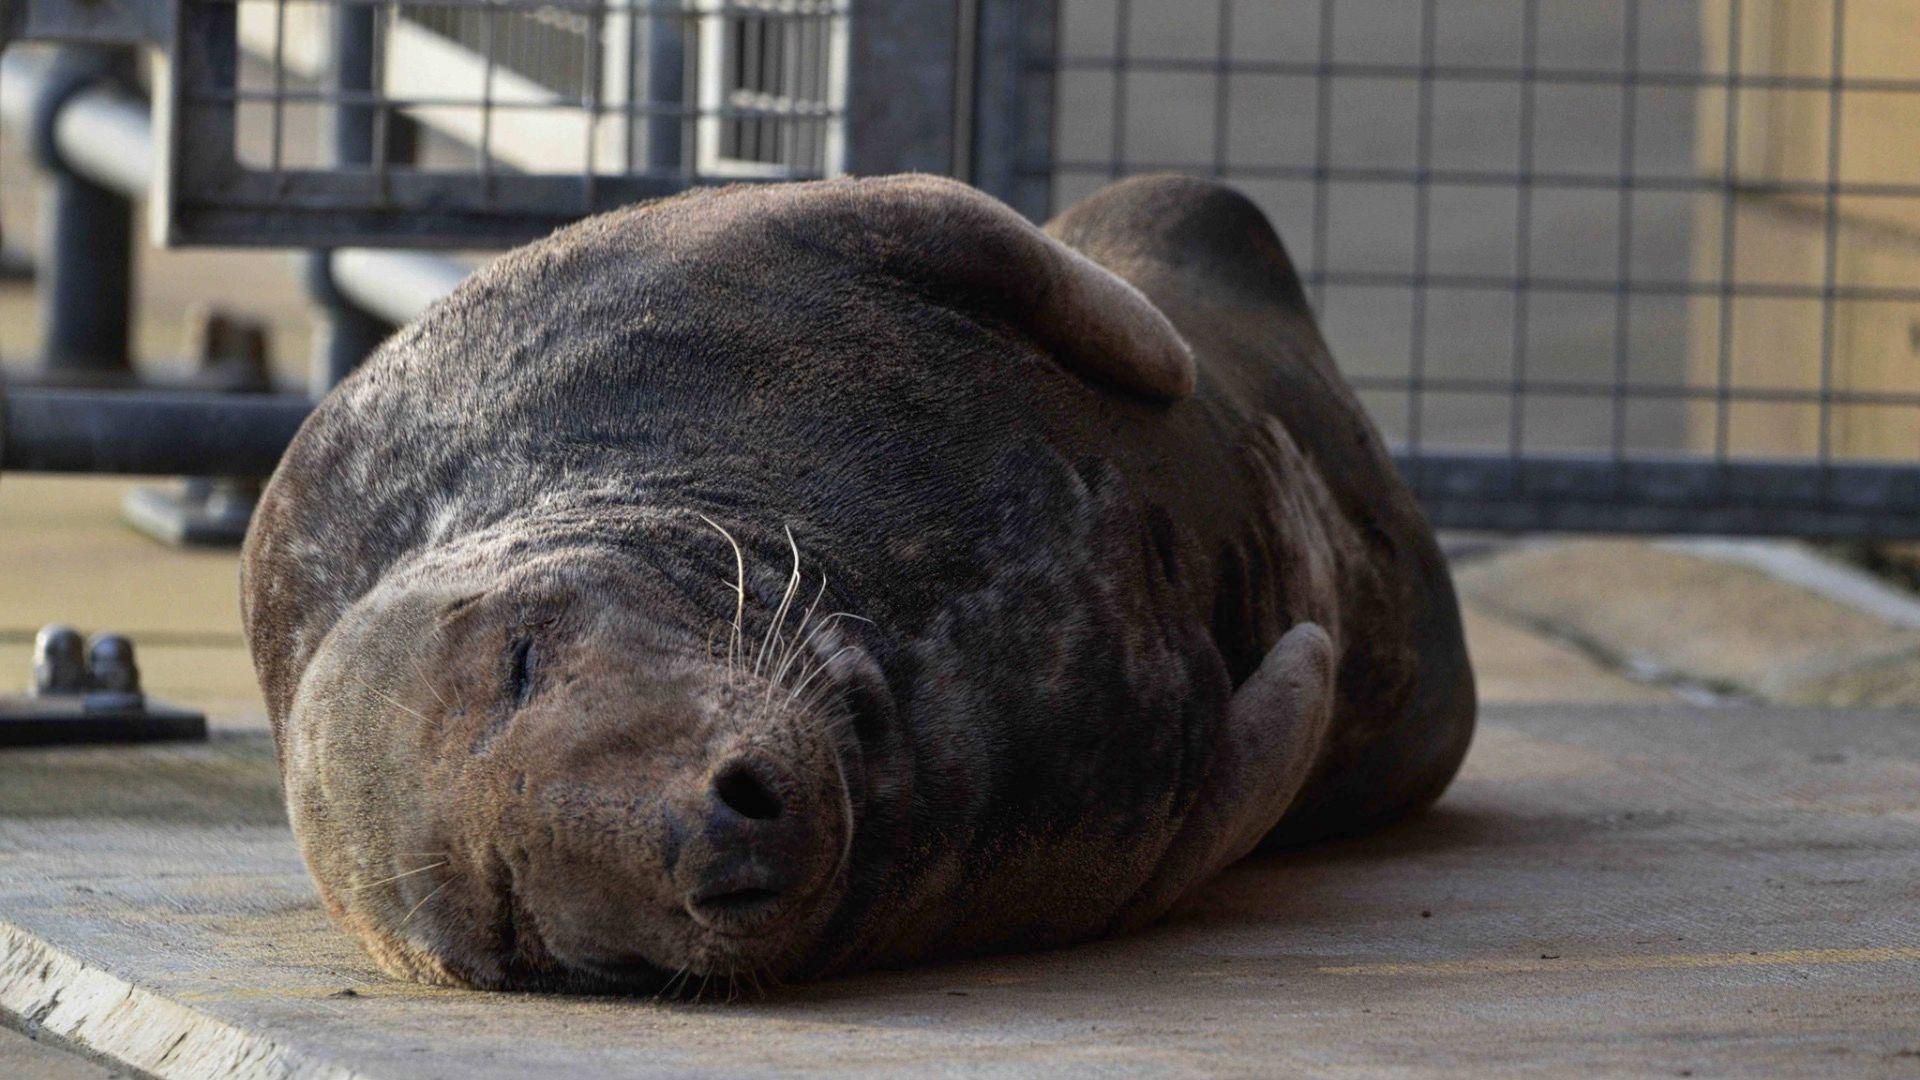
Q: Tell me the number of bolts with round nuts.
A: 2